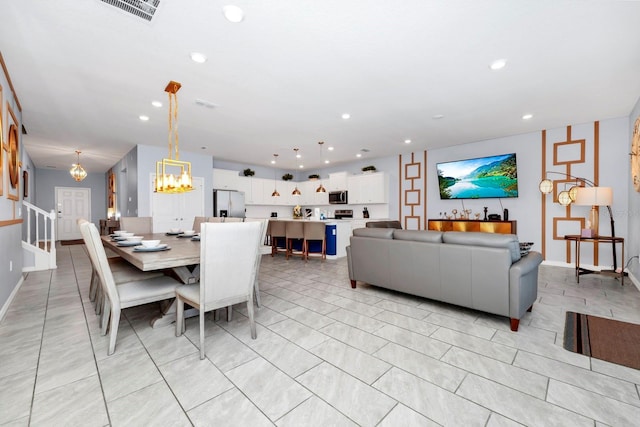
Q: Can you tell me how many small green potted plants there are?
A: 4